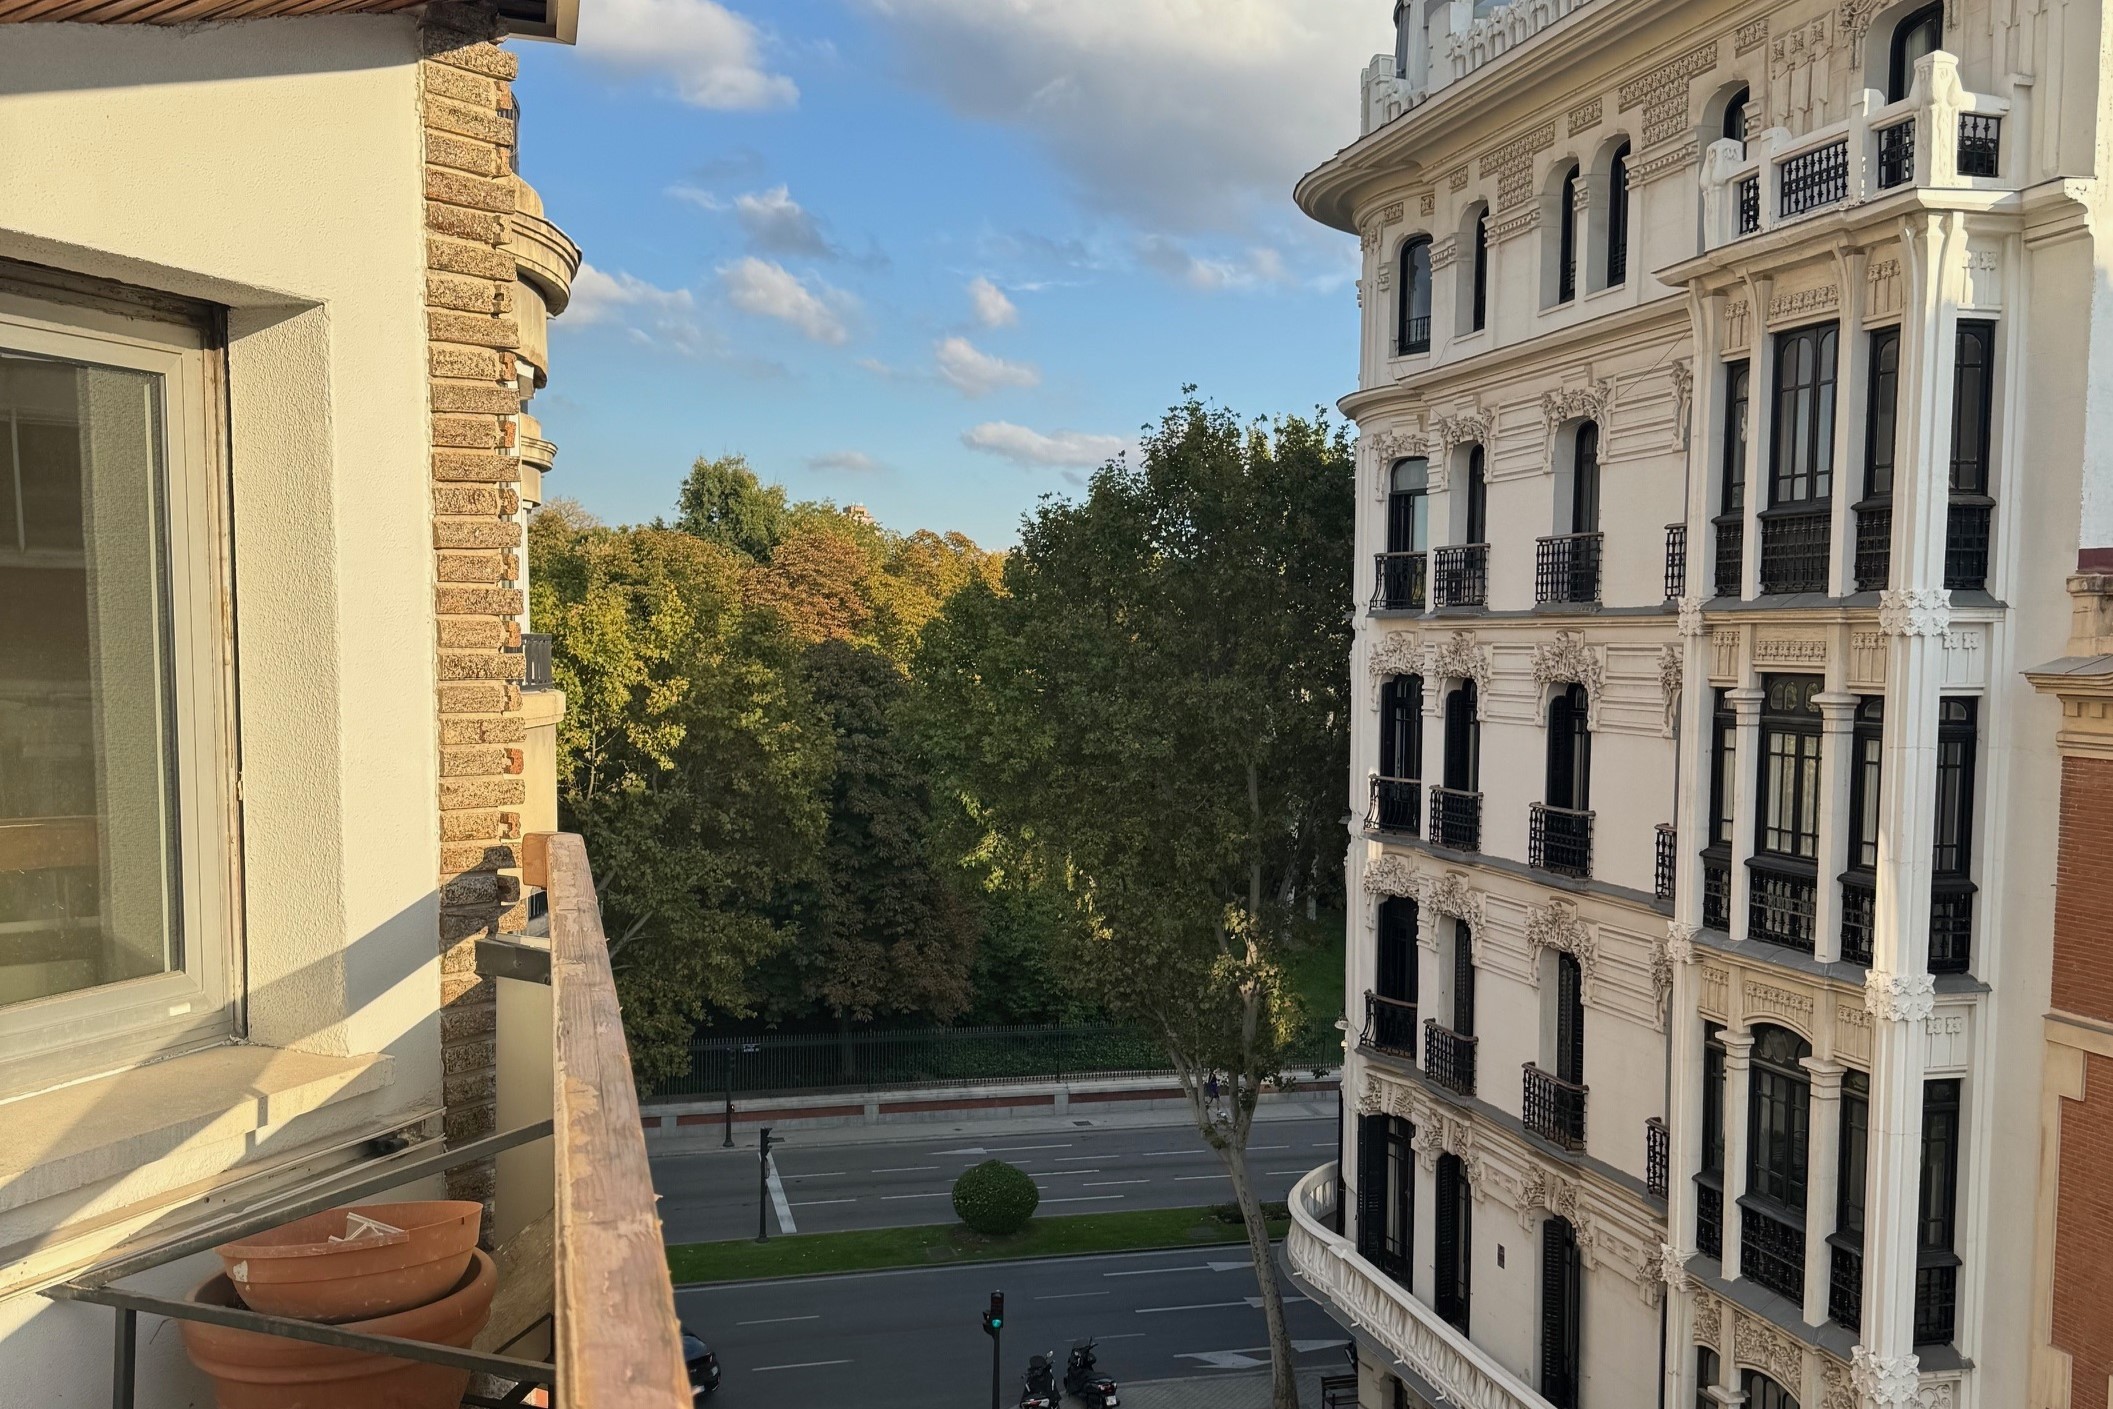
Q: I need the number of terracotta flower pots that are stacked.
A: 2